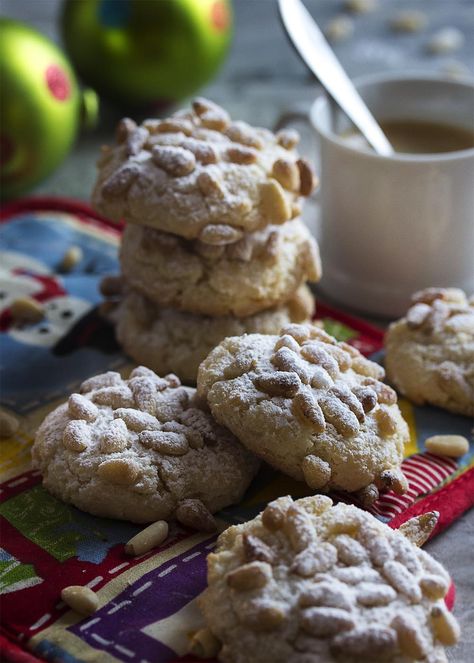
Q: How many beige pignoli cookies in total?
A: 7